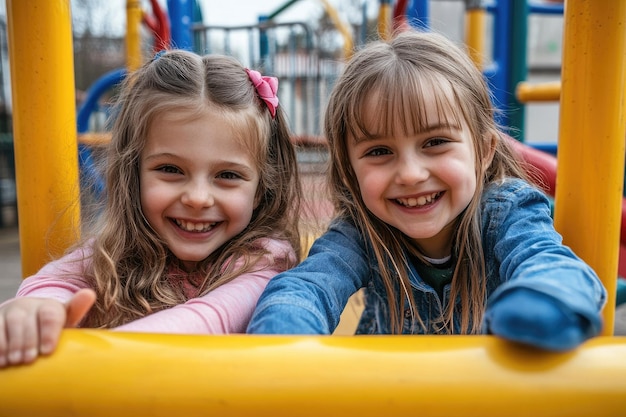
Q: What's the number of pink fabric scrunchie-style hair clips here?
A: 1